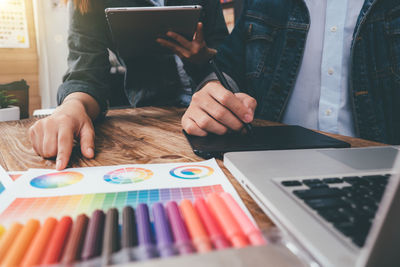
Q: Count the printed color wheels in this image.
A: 3